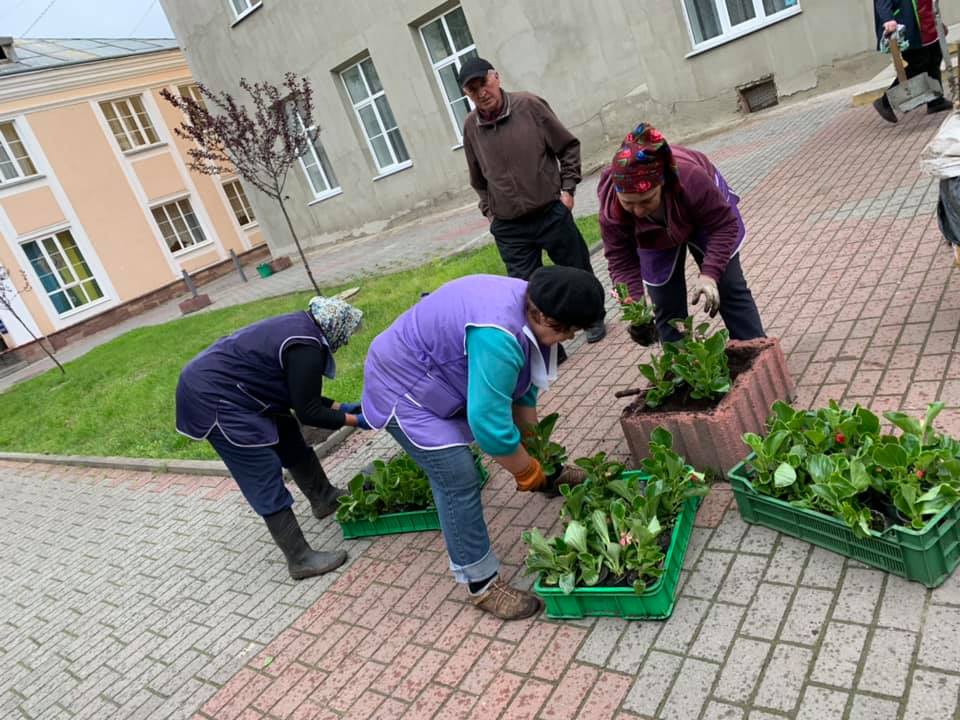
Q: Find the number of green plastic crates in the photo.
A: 3